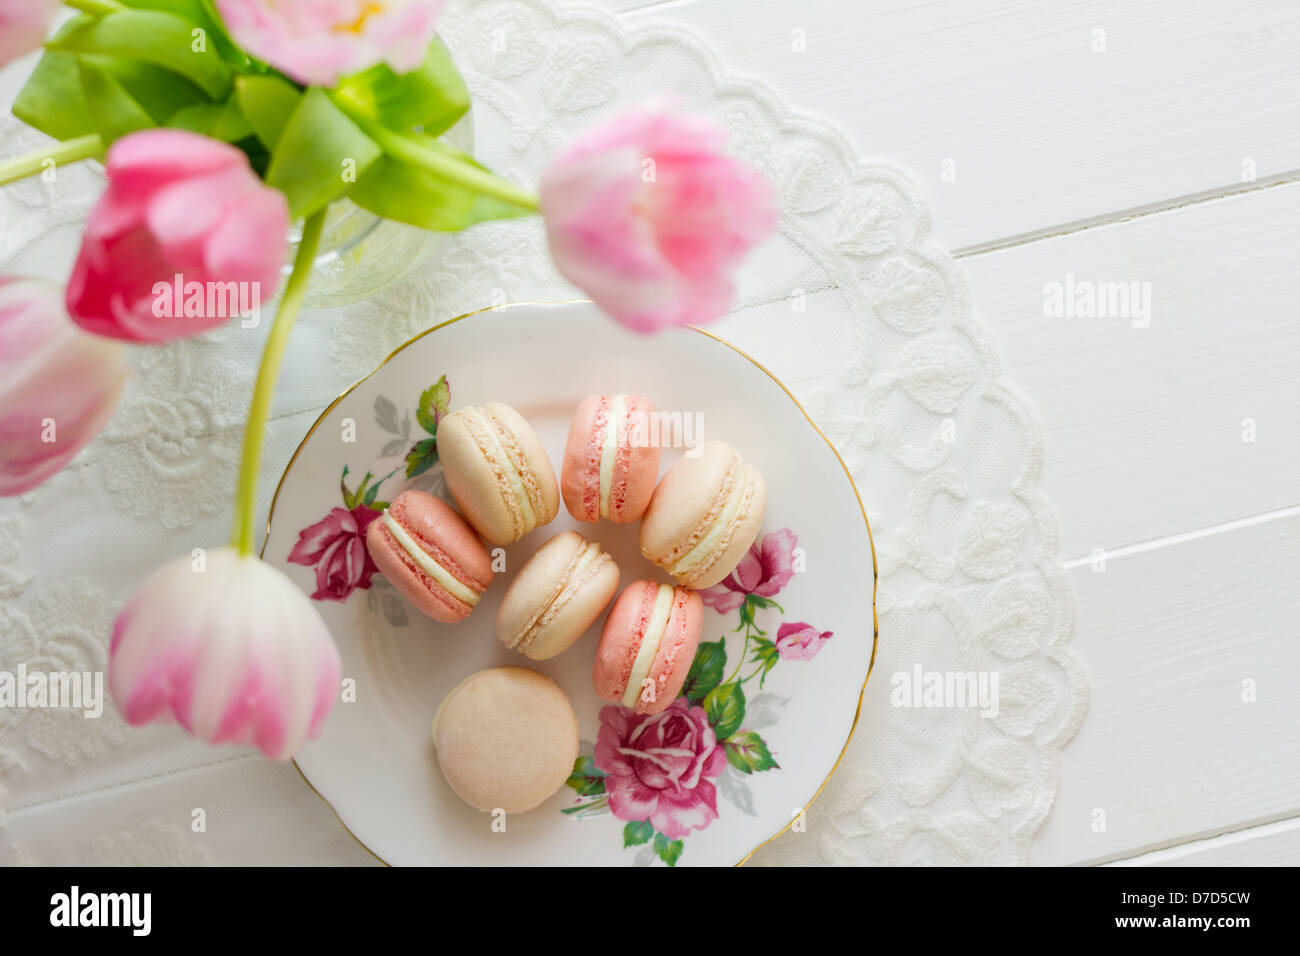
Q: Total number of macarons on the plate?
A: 7